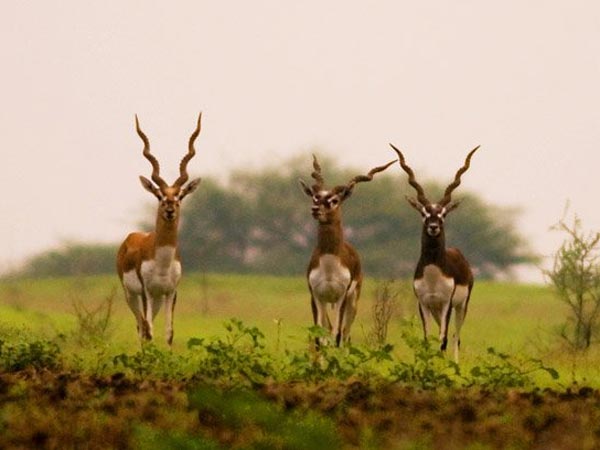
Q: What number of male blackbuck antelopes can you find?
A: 3